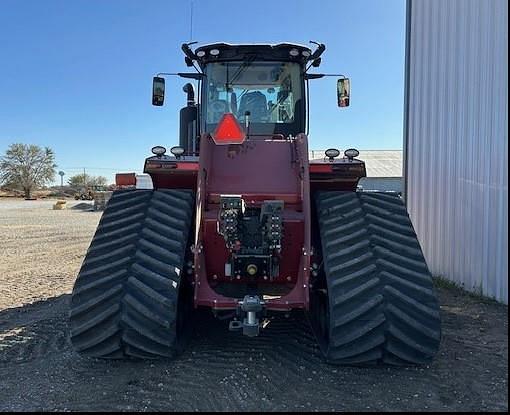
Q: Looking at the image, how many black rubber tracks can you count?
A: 2